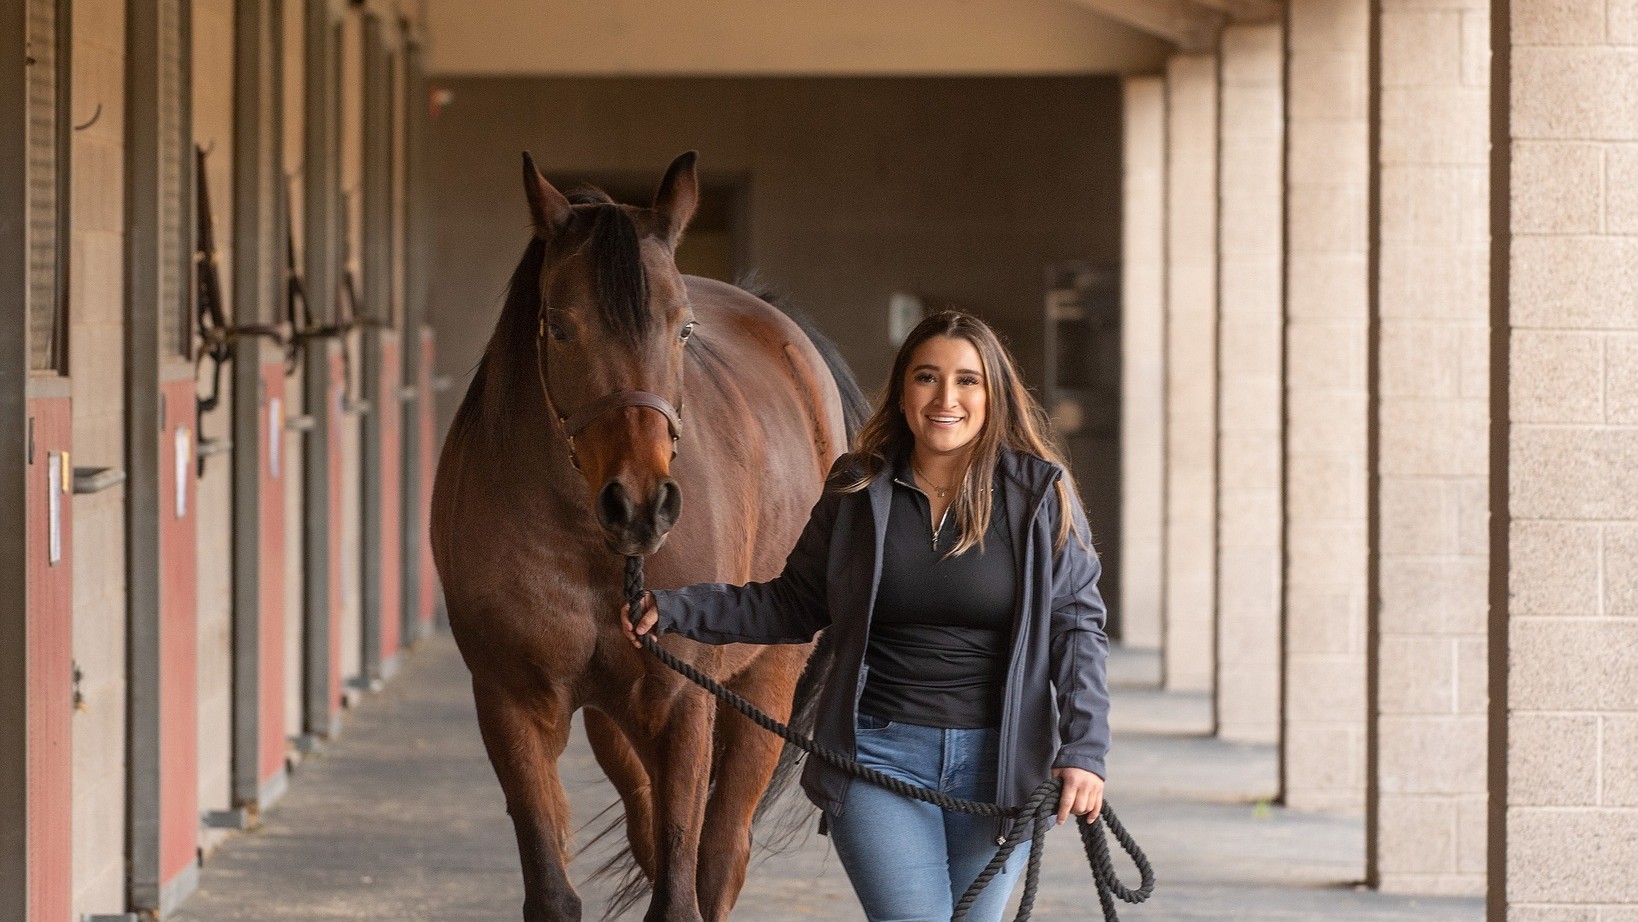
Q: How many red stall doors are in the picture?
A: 6